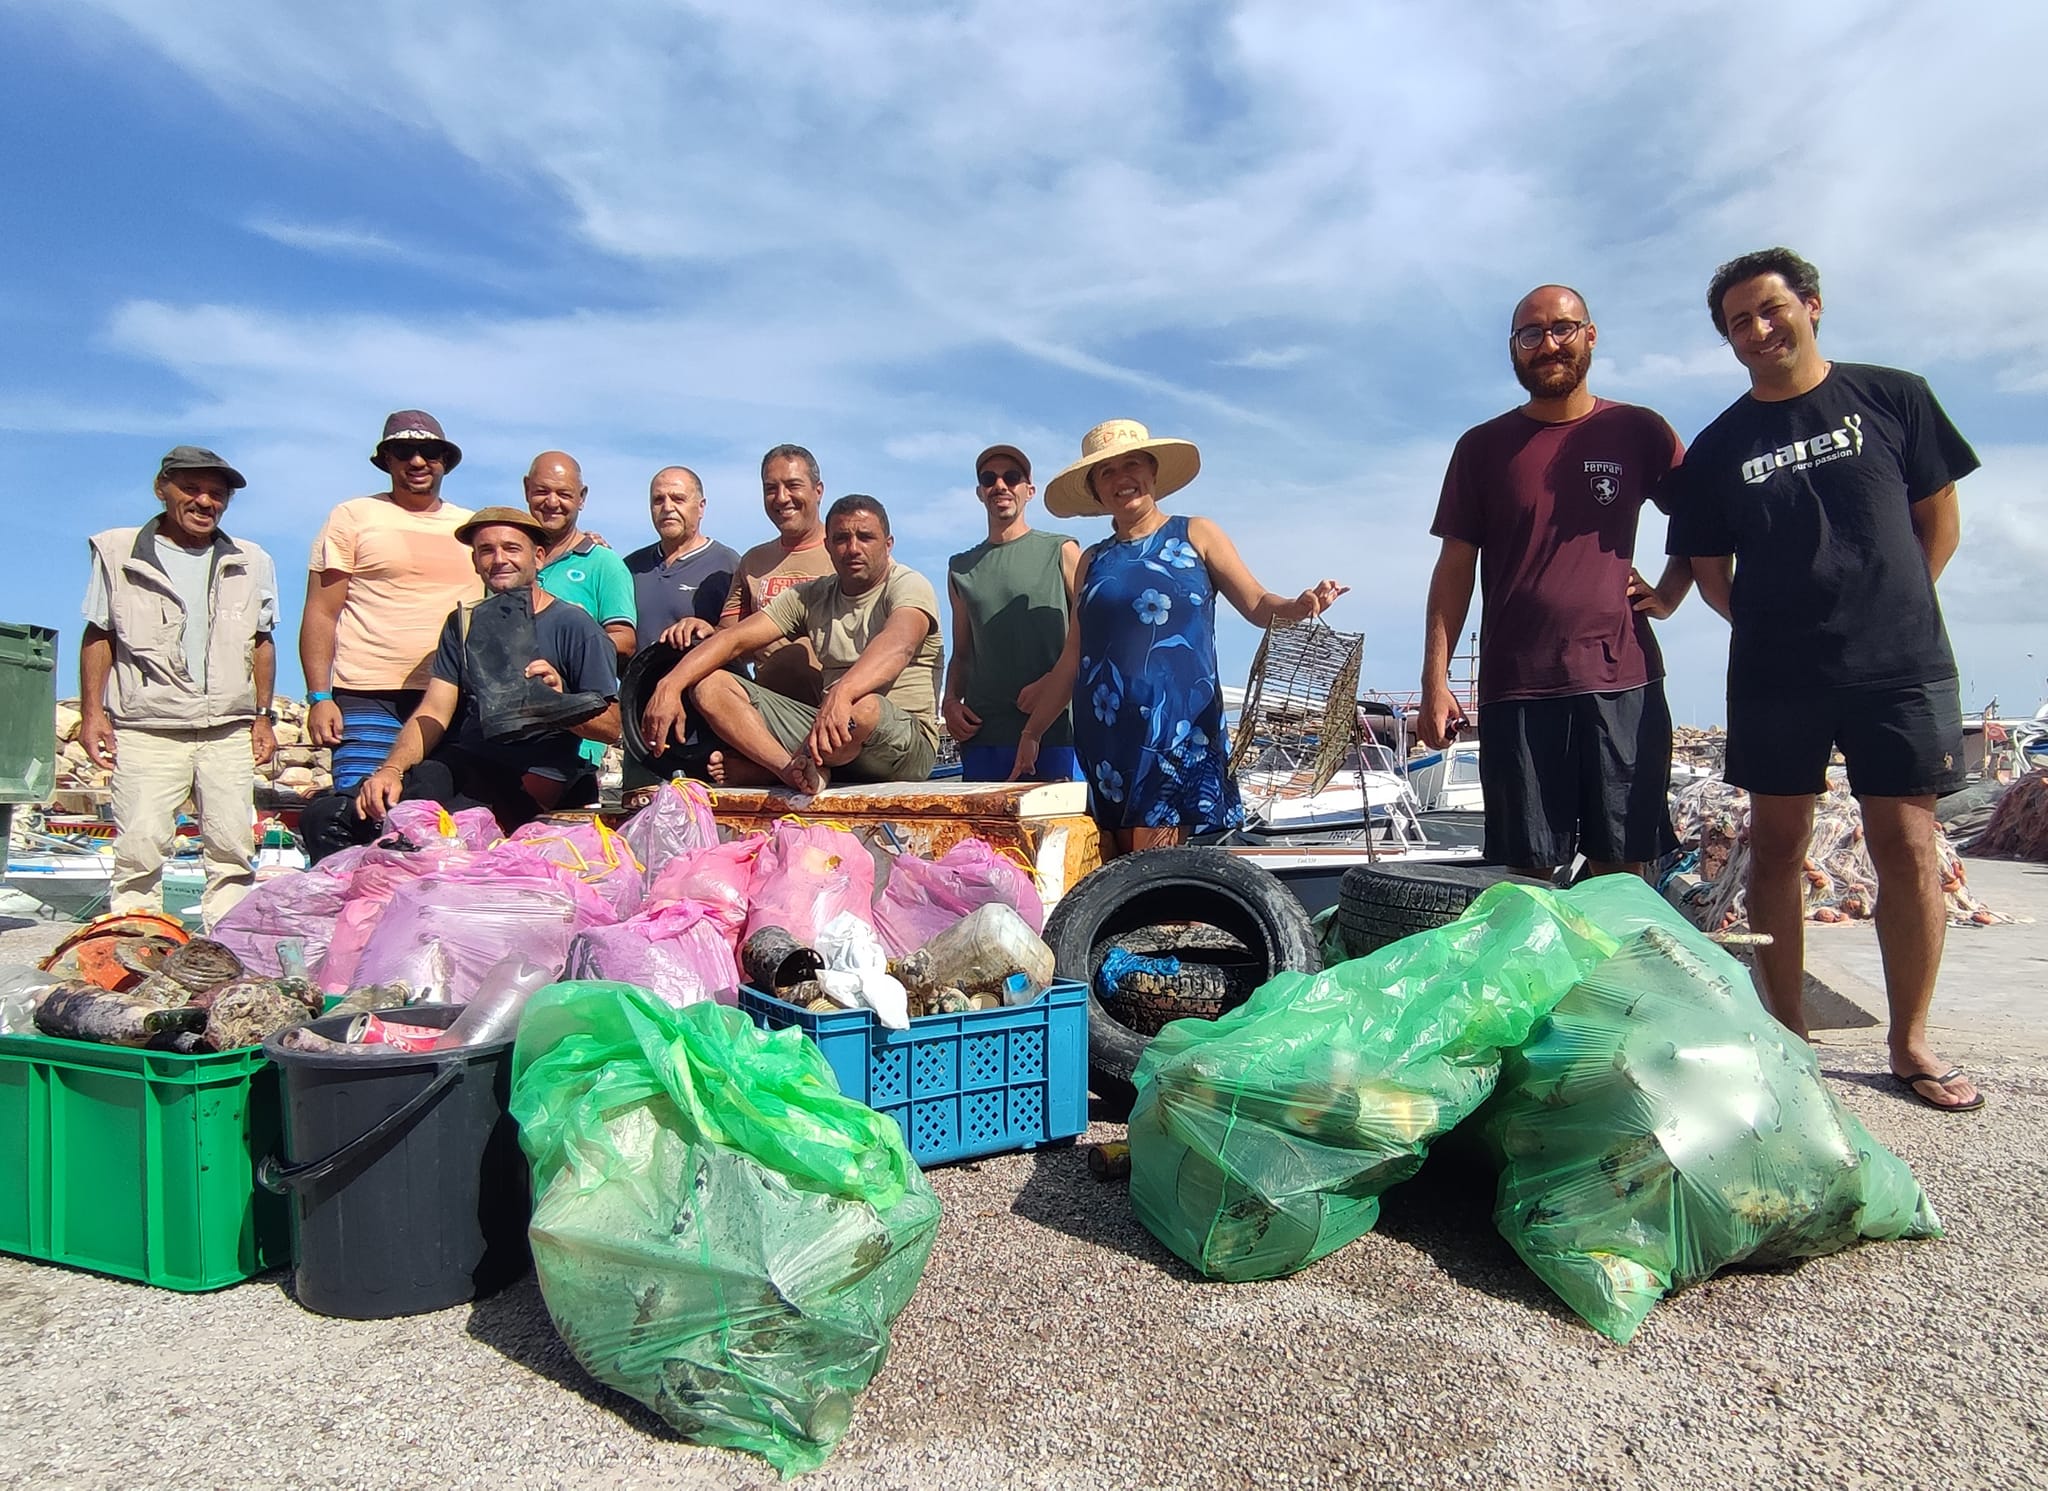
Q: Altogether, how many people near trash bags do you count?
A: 11